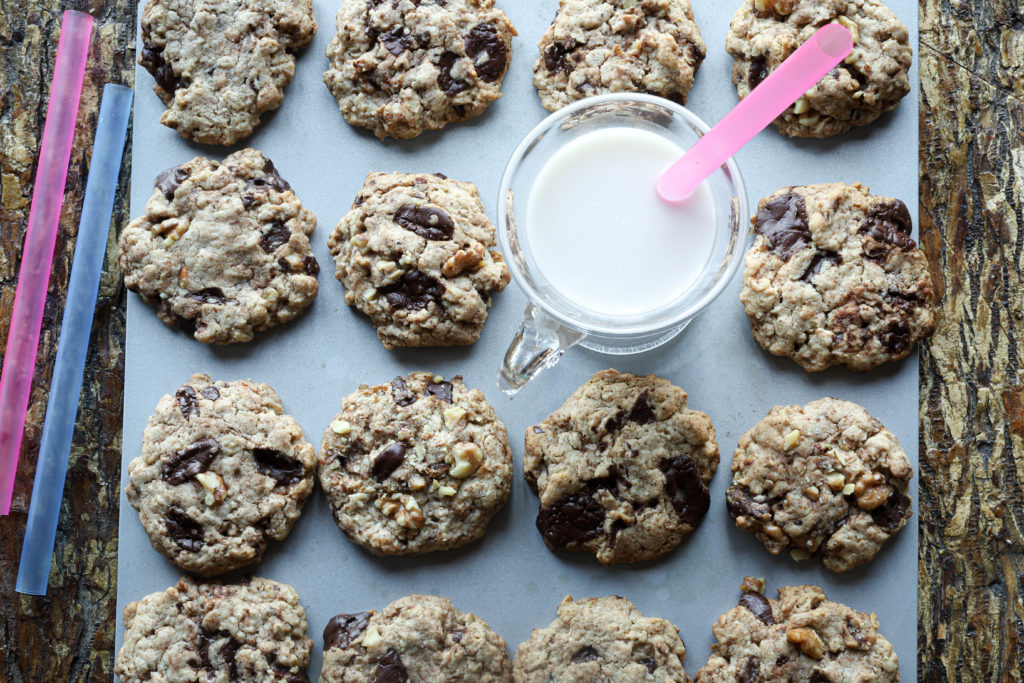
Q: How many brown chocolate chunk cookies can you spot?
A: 15